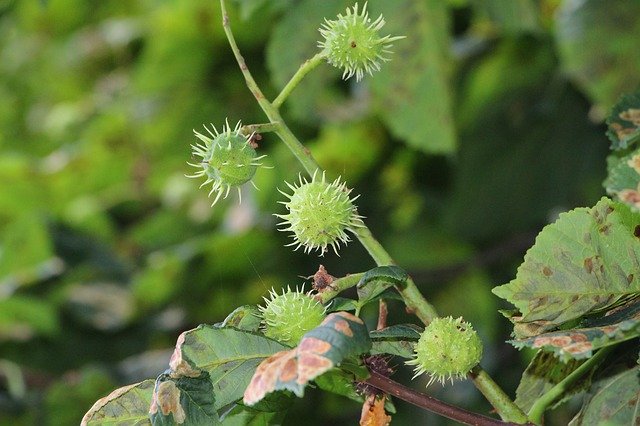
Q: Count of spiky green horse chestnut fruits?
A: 5